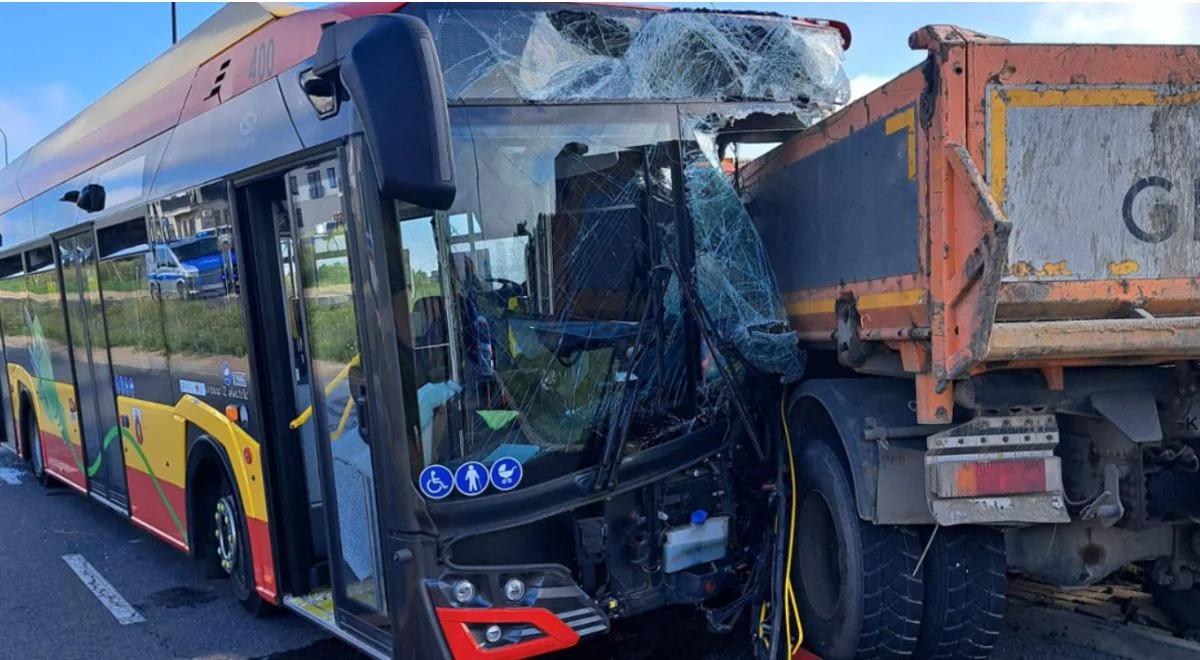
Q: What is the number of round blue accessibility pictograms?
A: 3